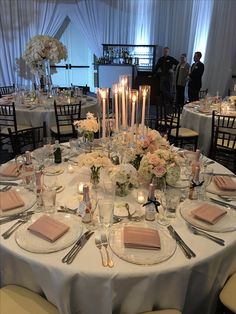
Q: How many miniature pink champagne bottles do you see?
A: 6